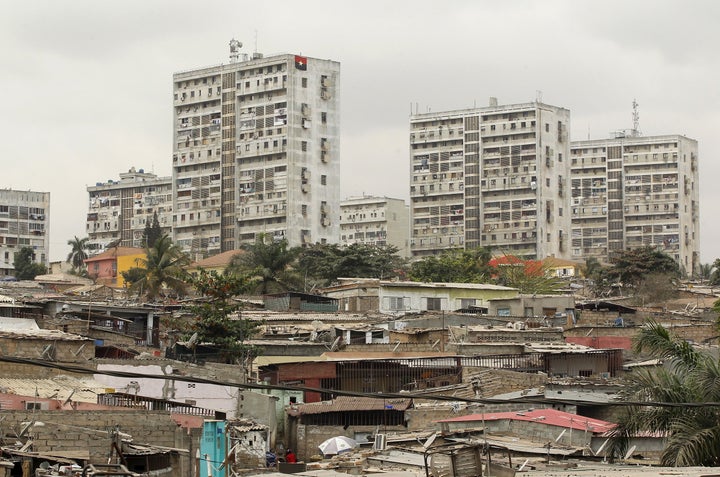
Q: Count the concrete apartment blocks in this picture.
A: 6